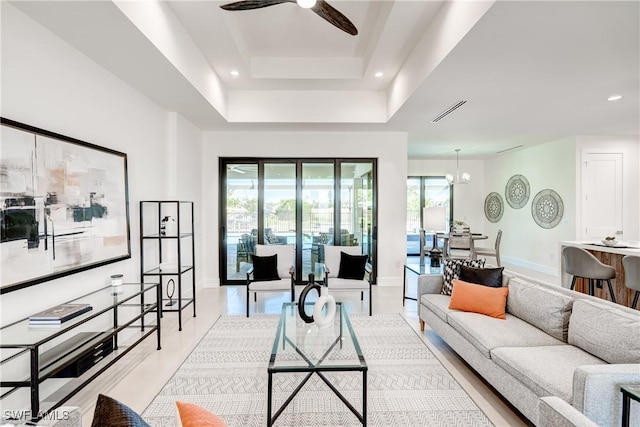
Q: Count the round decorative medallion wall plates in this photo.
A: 3